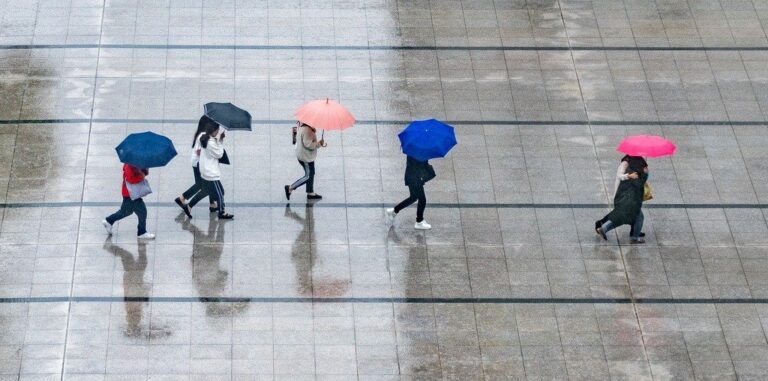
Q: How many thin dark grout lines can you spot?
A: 4